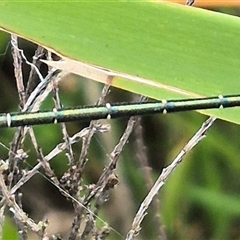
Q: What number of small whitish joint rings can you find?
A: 5